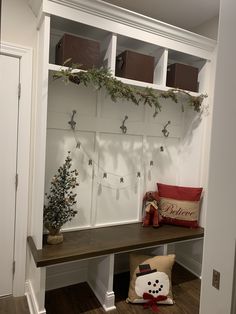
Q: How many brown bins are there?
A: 3